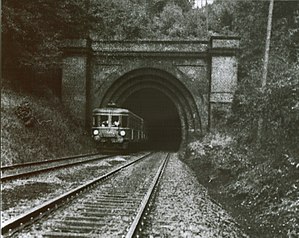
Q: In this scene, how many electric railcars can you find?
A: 1